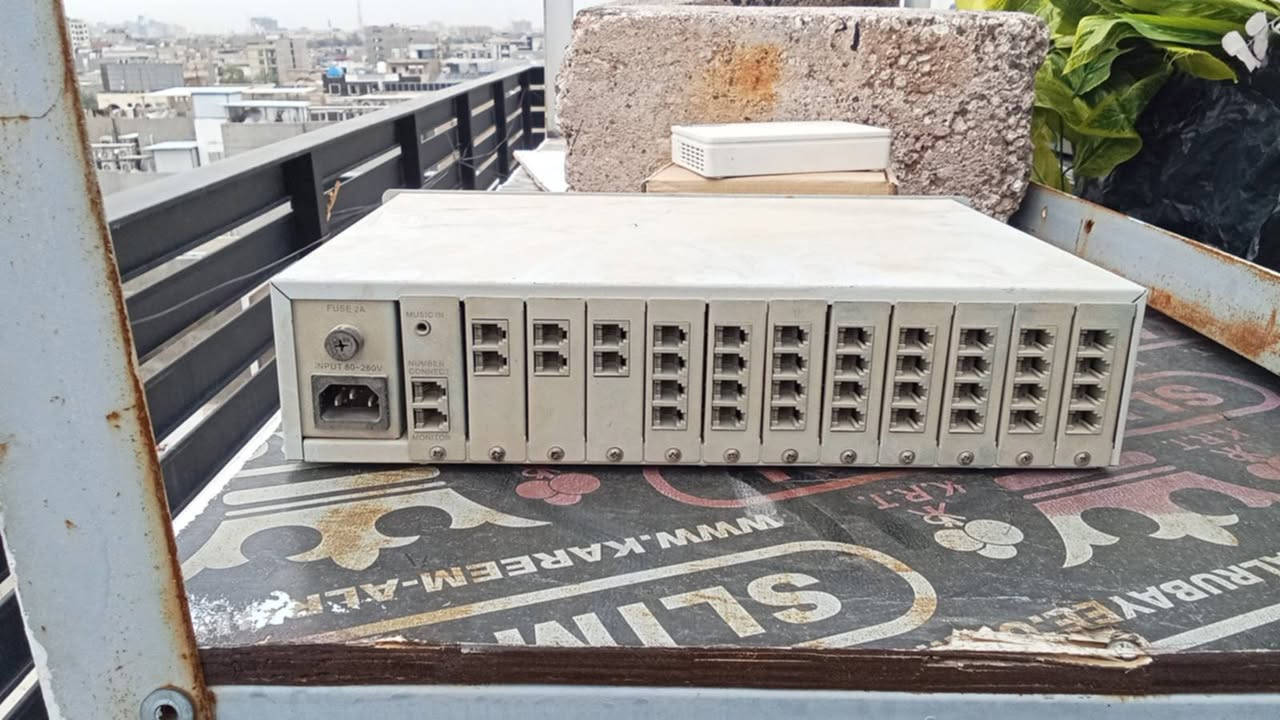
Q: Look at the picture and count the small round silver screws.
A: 12